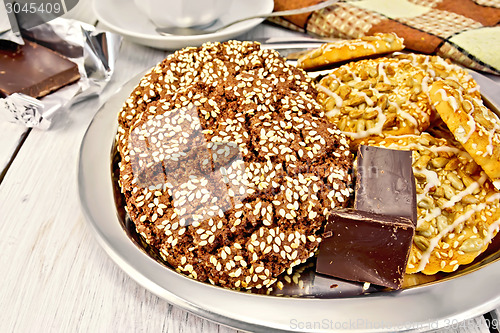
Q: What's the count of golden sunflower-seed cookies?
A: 5